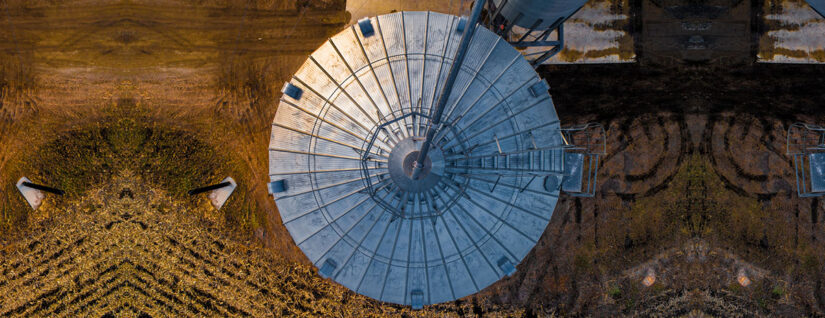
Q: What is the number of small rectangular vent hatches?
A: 8